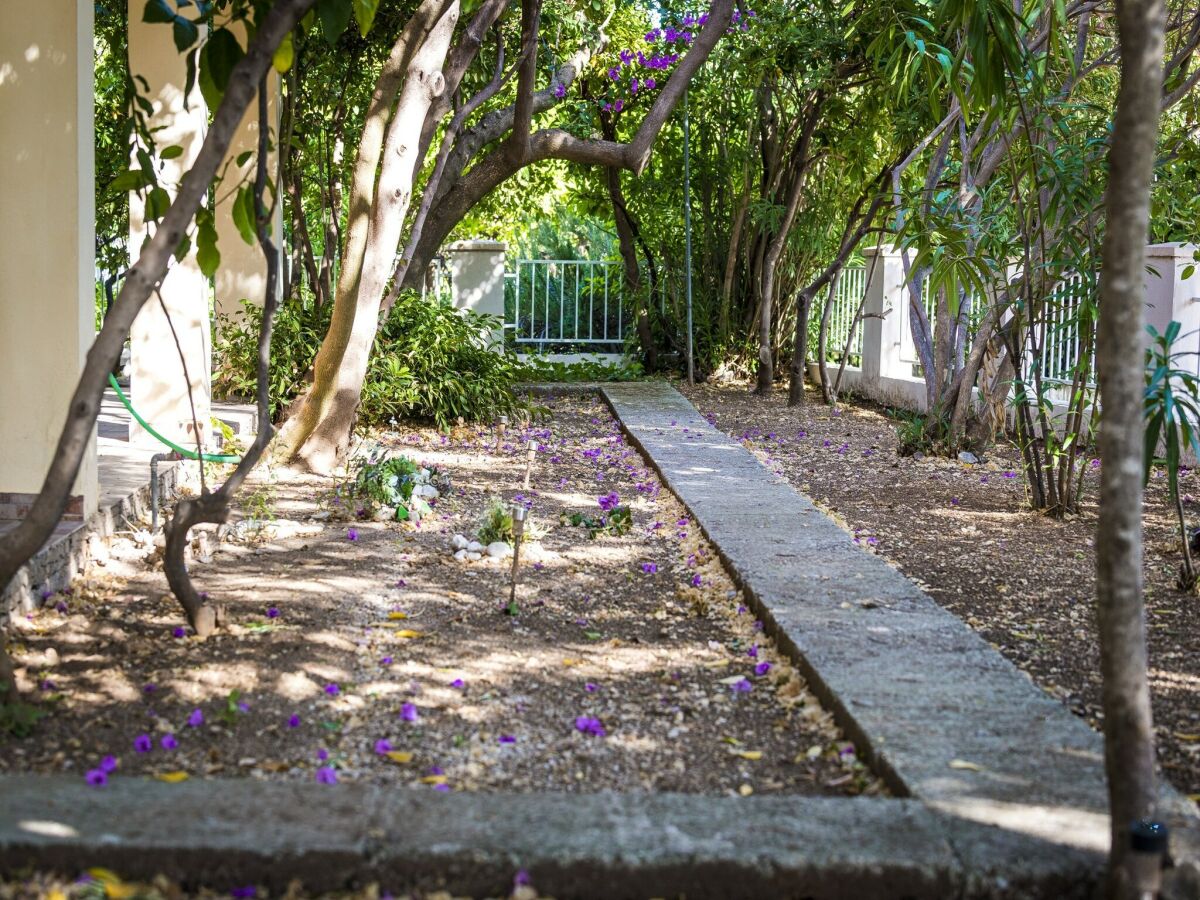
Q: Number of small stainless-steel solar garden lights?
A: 3